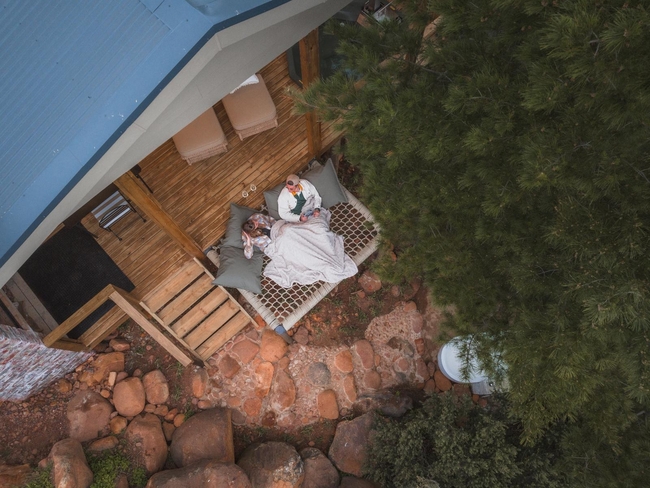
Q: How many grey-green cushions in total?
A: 4